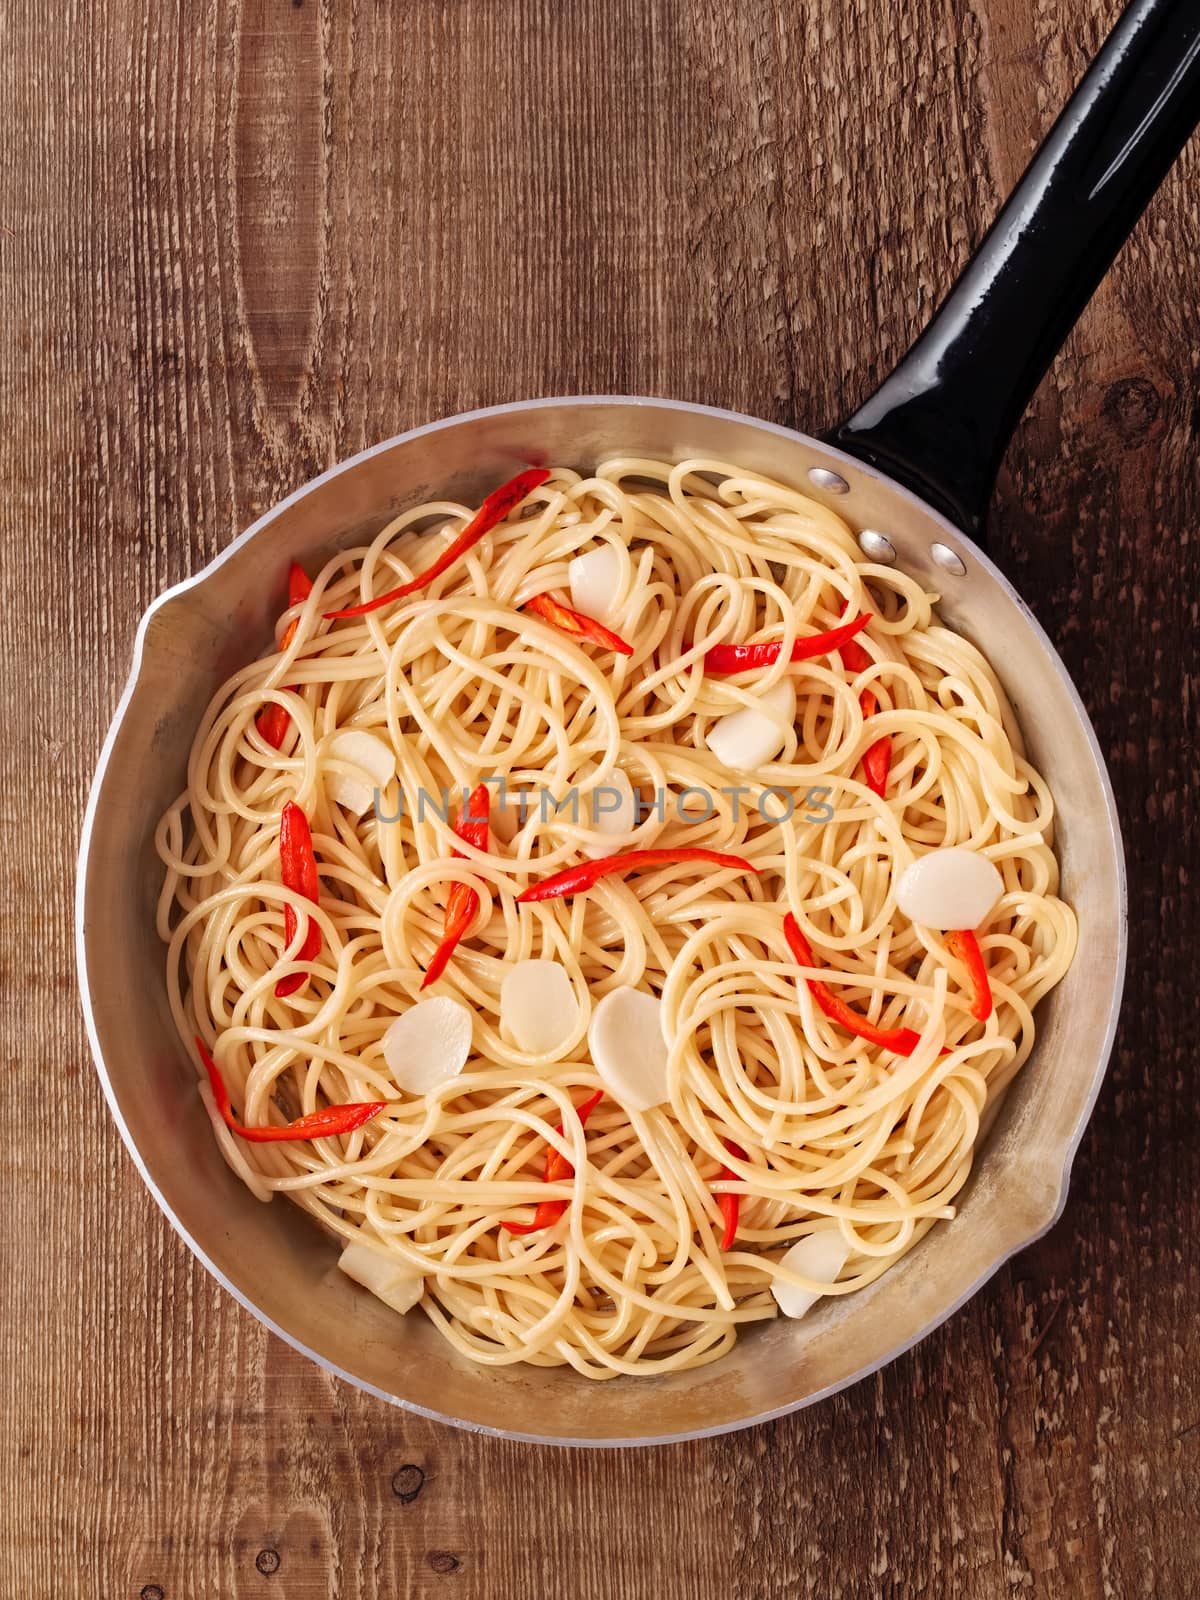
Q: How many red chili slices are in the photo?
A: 13